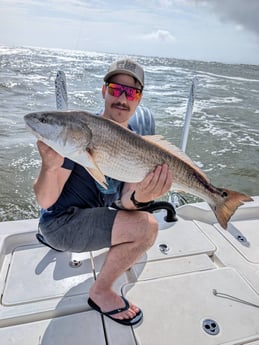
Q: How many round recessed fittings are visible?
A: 4